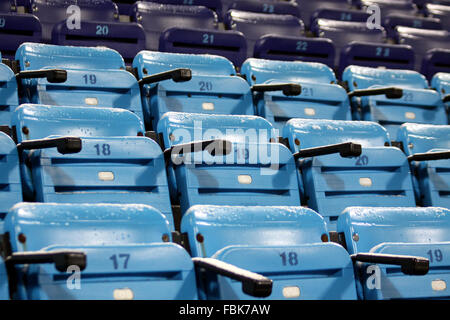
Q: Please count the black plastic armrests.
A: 11